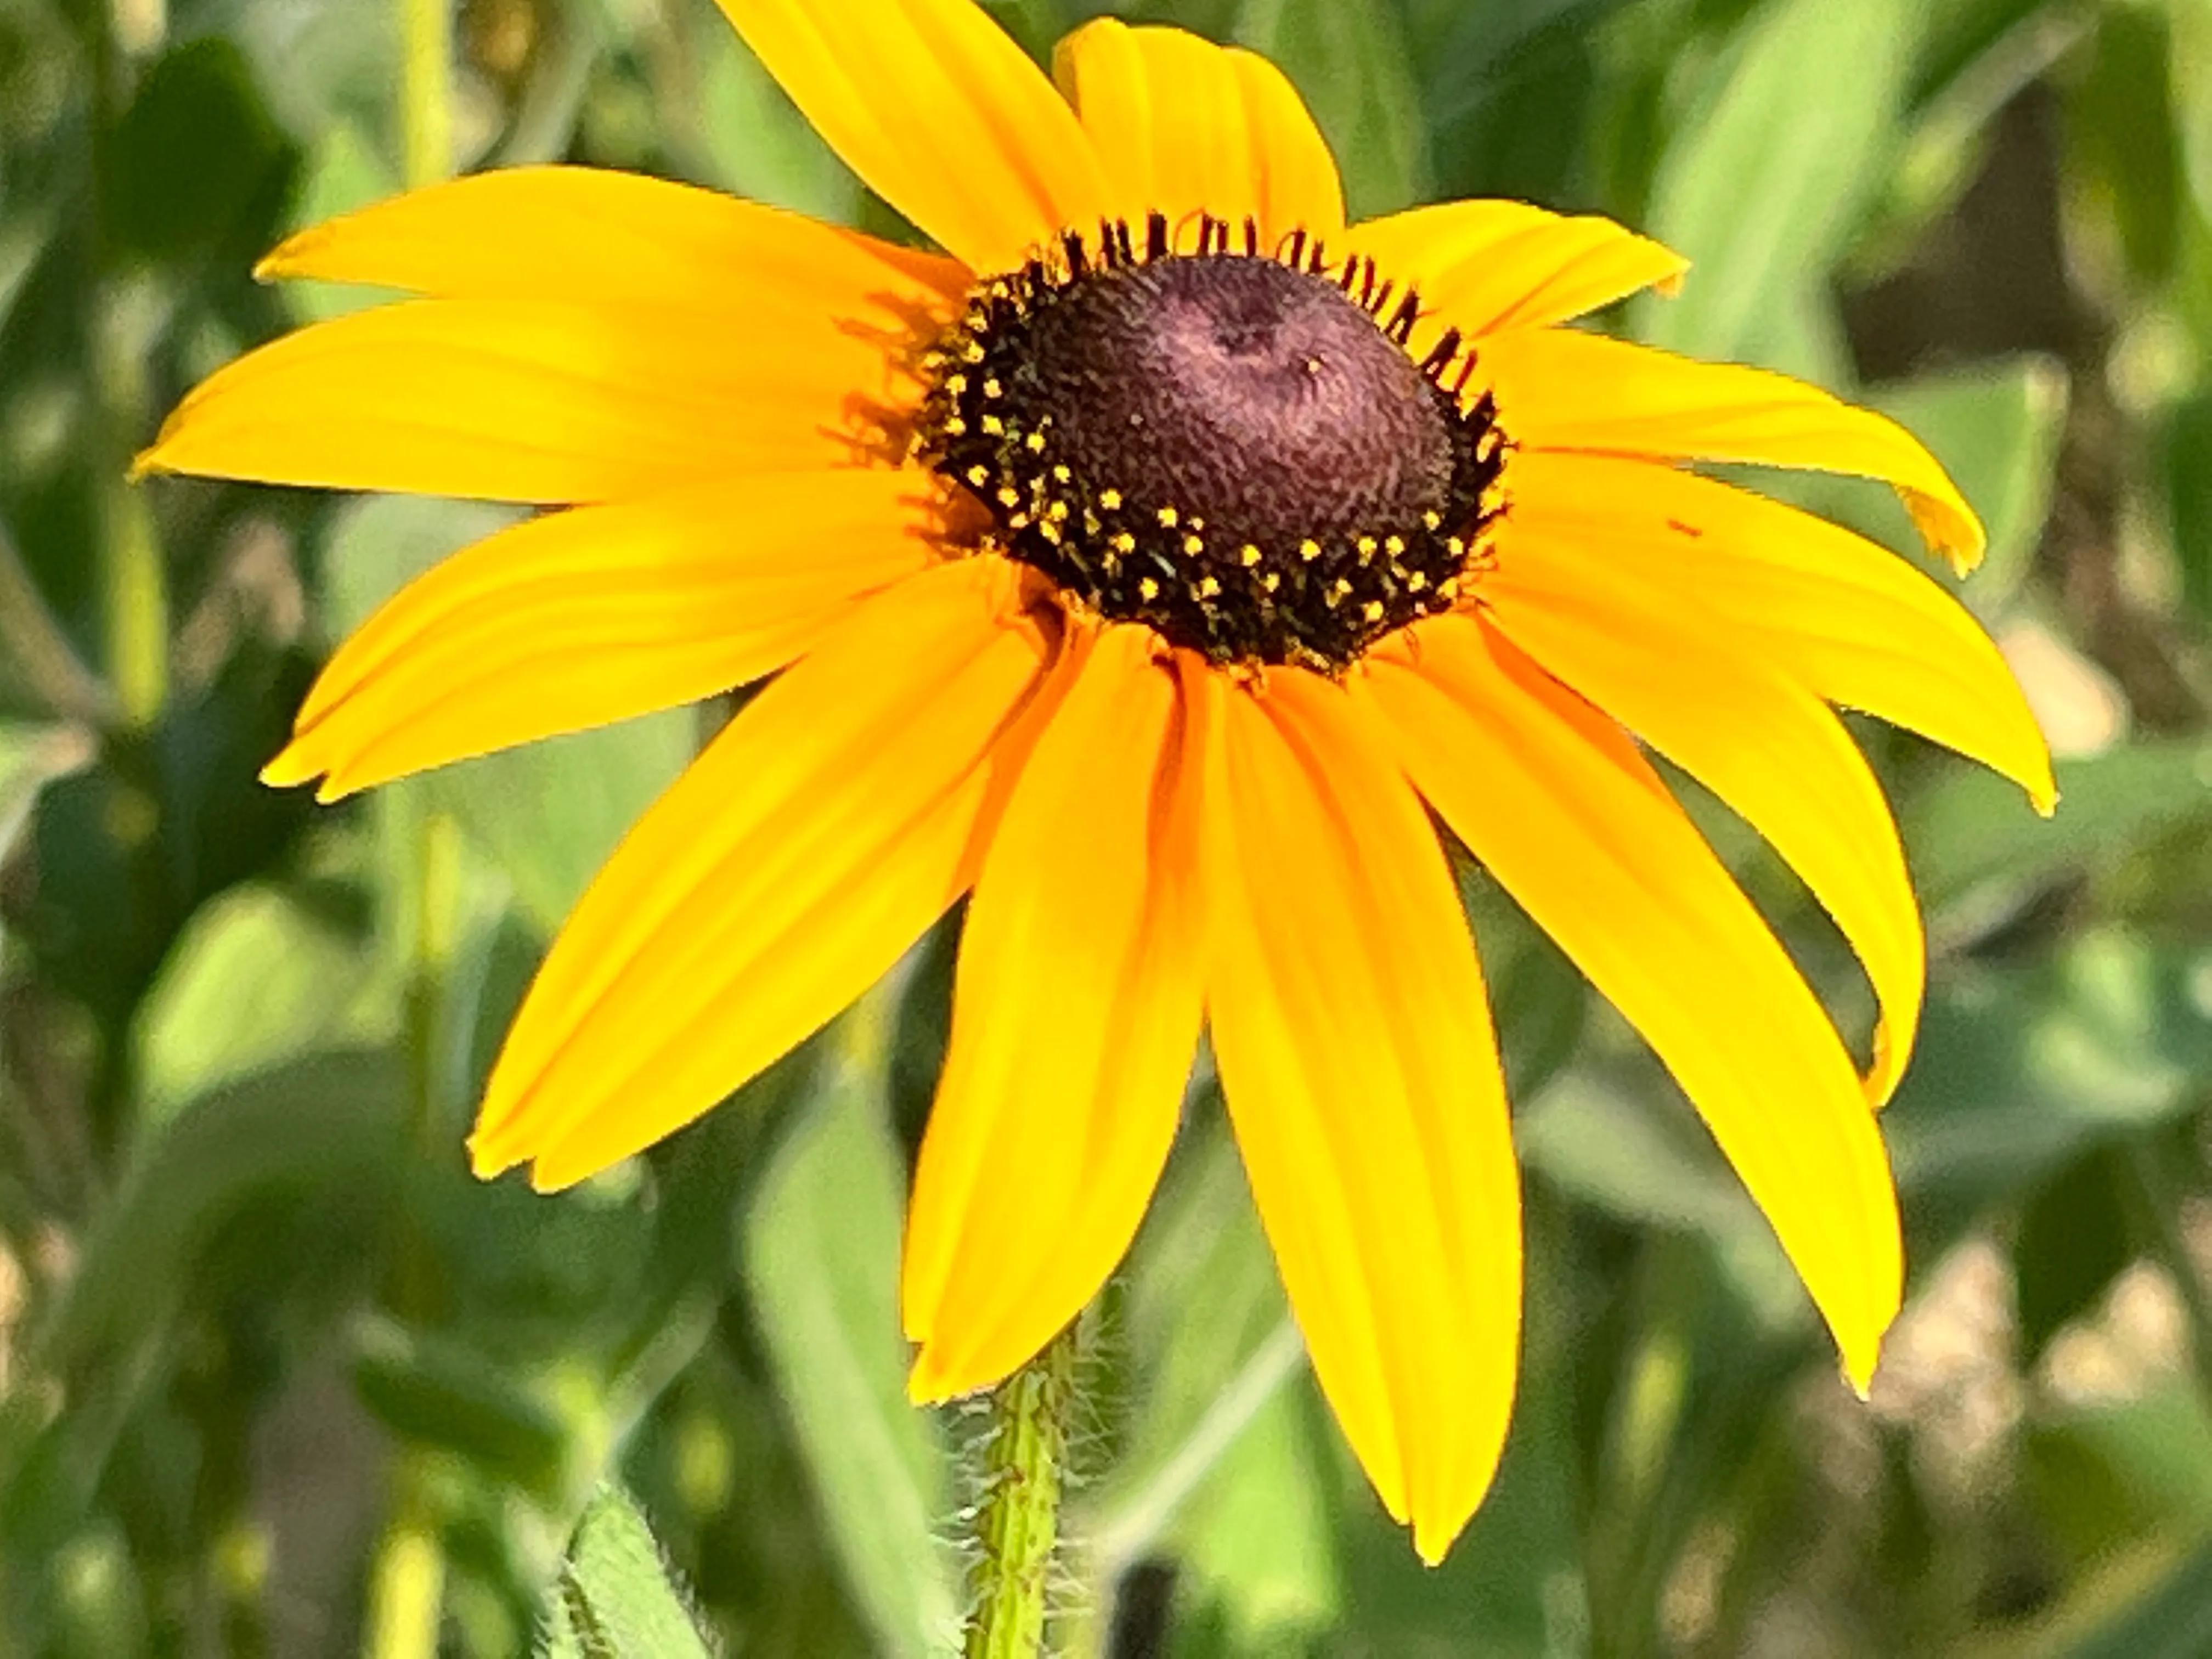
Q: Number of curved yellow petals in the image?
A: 13